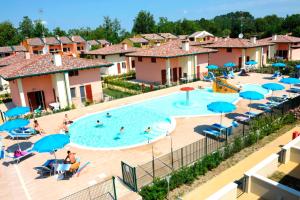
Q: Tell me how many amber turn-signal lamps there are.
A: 0